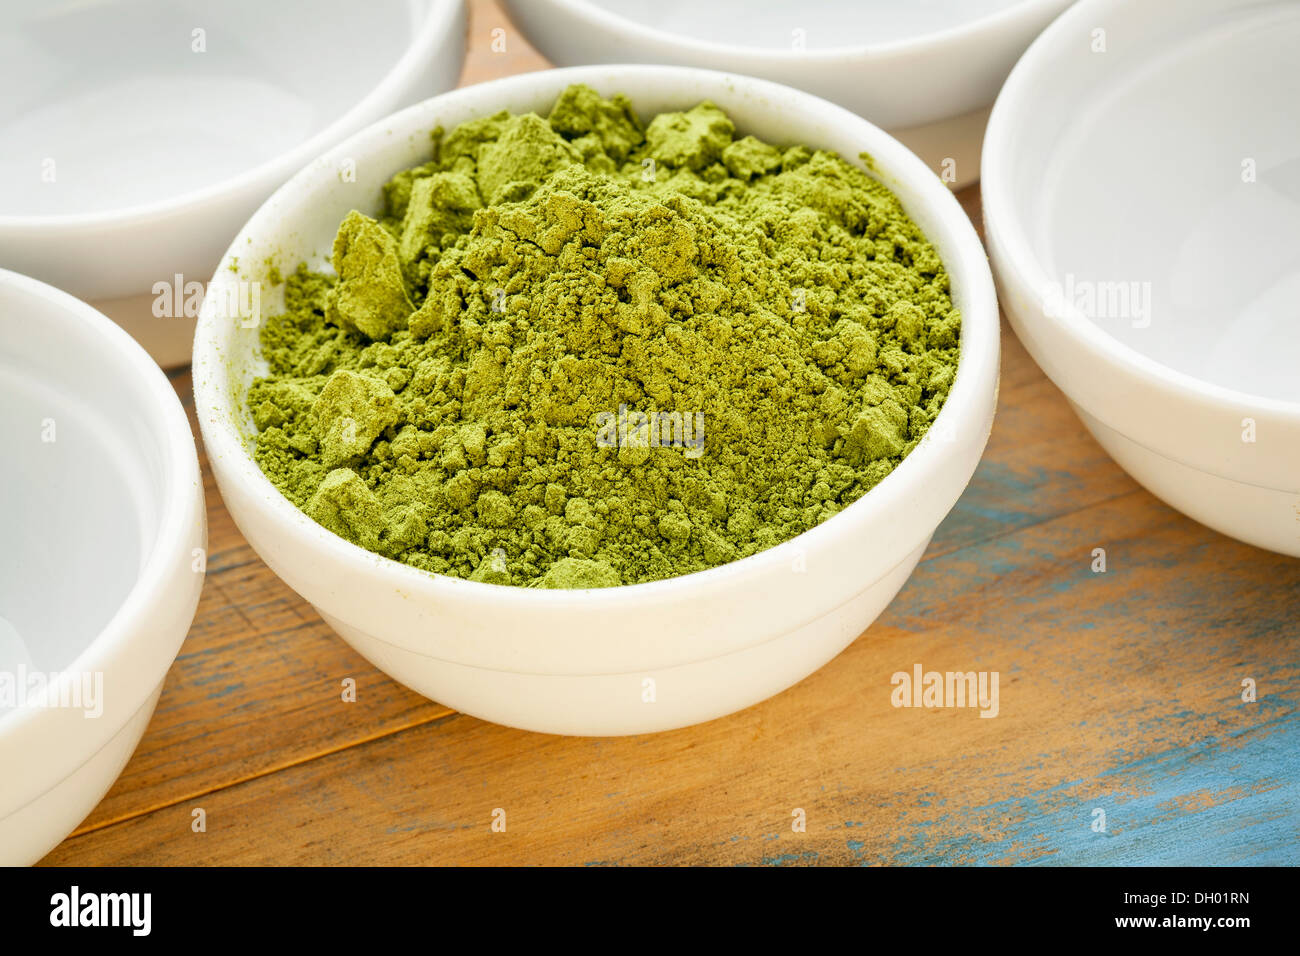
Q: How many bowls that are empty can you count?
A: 4